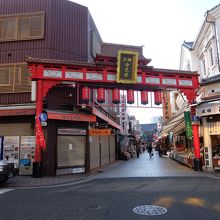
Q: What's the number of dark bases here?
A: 2